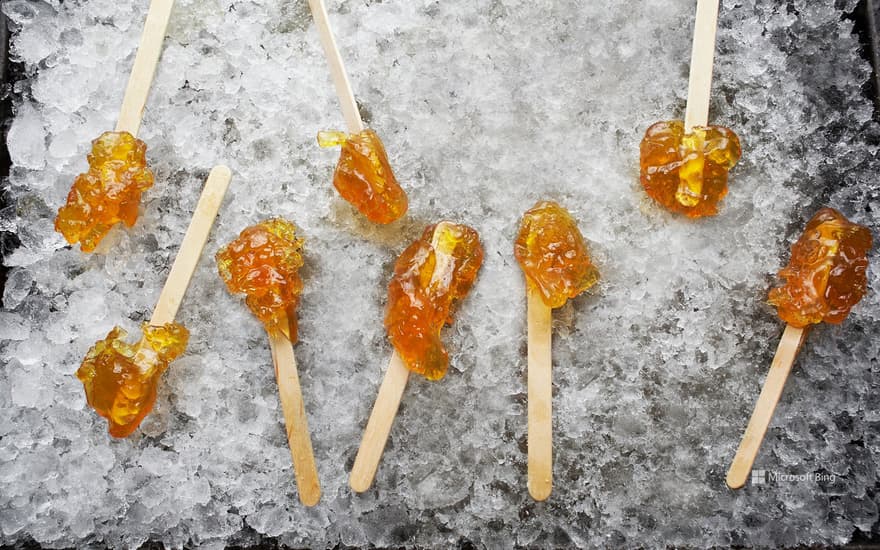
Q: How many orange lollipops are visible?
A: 8